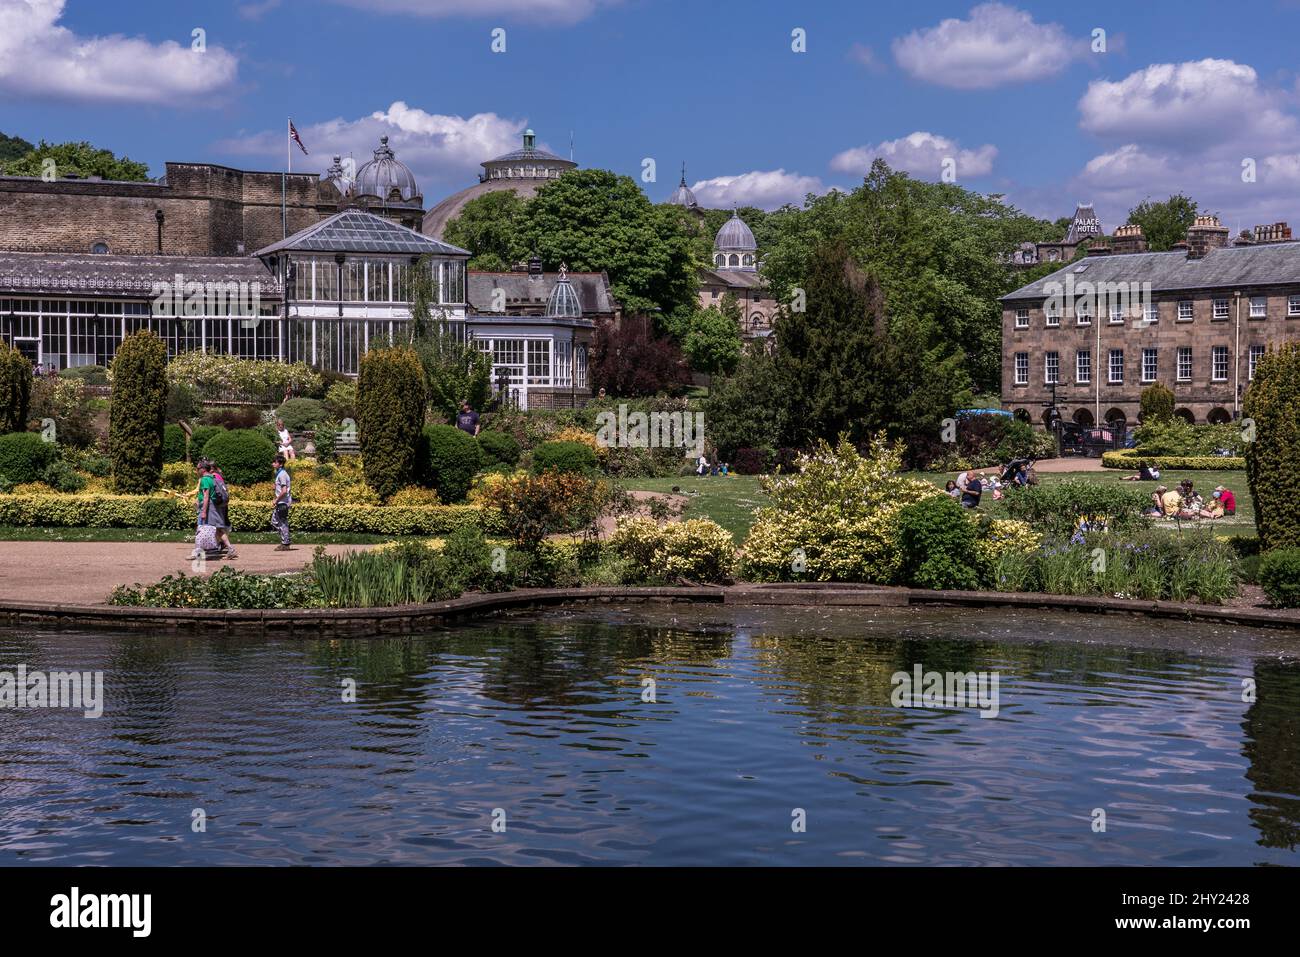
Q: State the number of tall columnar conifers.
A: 4